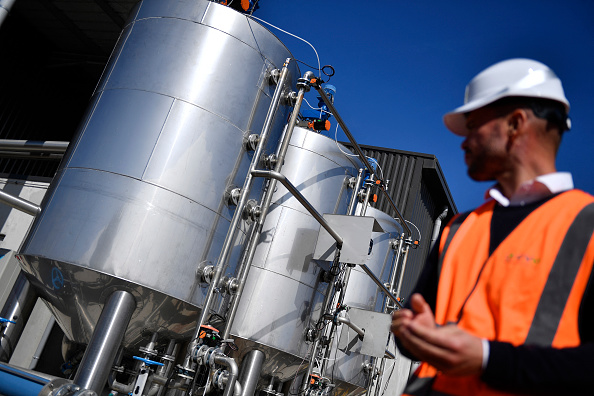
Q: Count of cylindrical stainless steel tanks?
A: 3